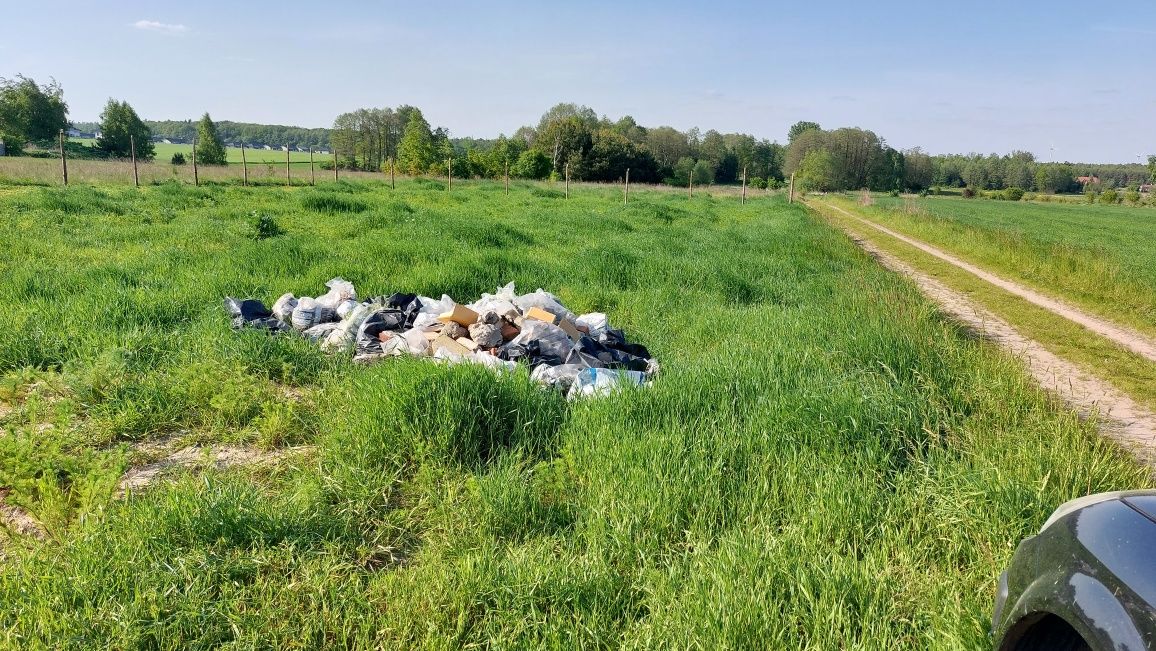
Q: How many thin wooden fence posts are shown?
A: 15